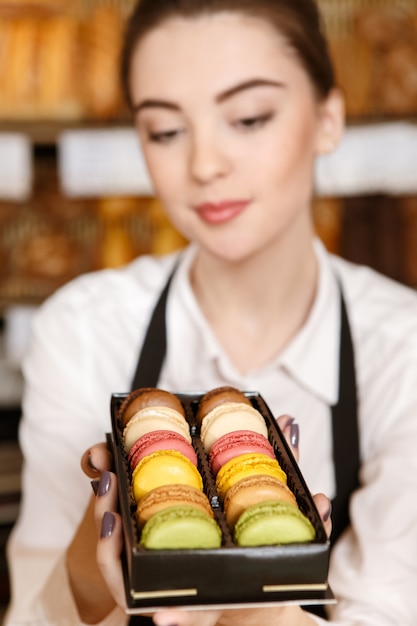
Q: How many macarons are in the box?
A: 12